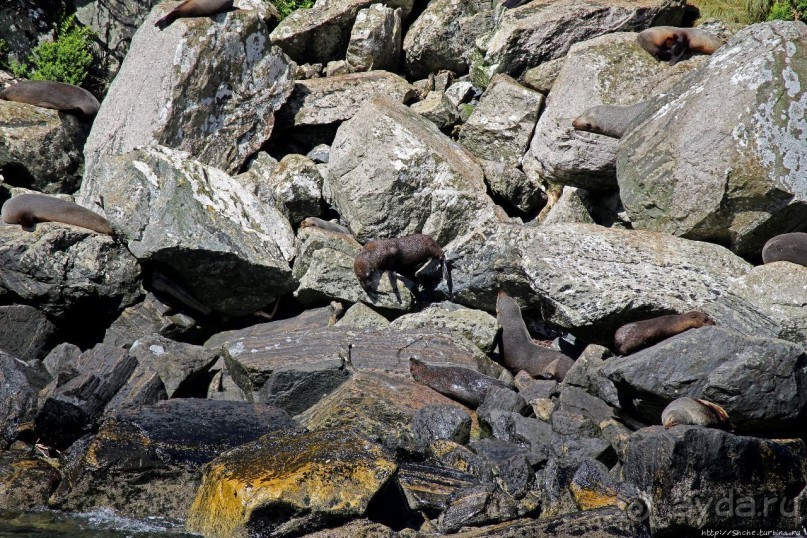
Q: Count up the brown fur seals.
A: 12